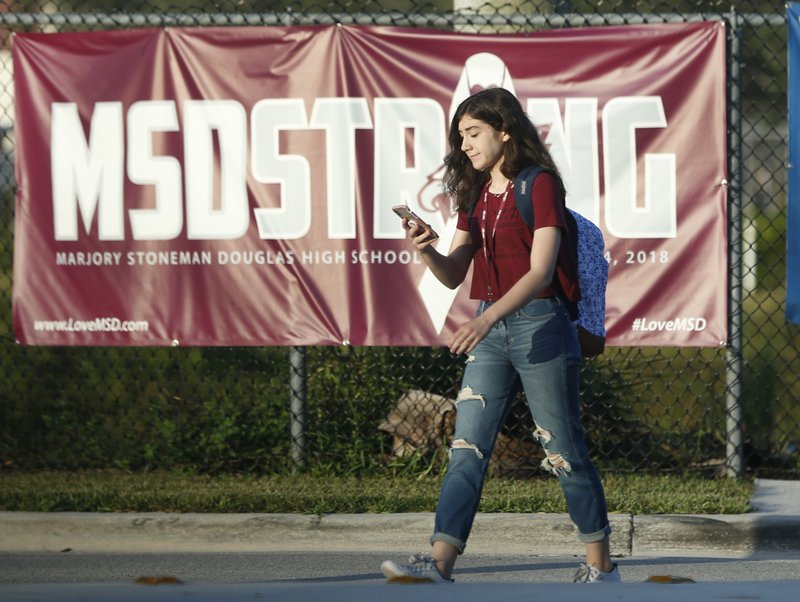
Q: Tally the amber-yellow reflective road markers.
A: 3